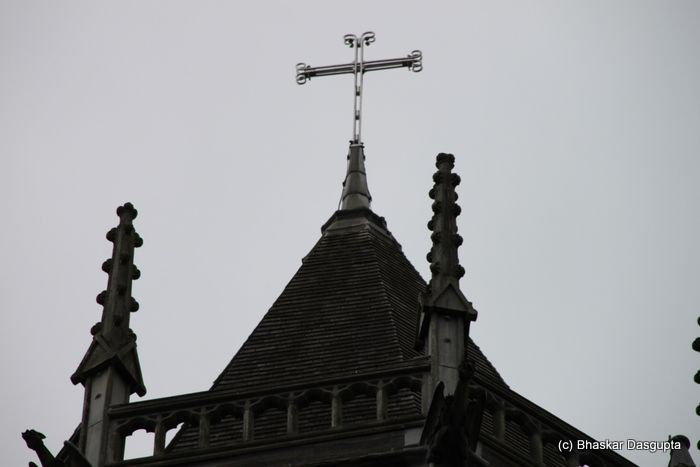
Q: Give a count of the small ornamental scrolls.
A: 6